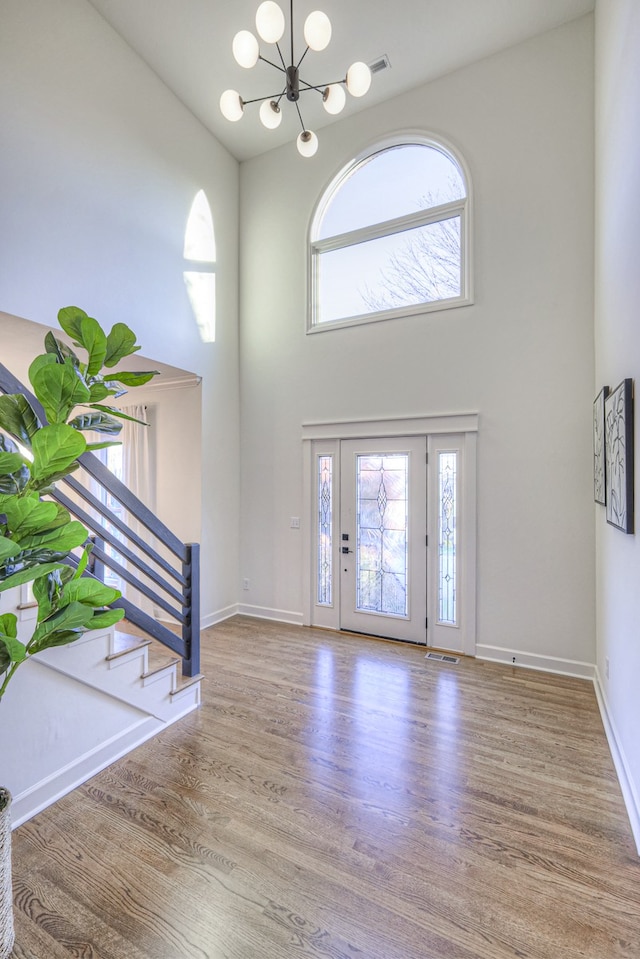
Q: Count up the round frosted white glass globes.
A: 8